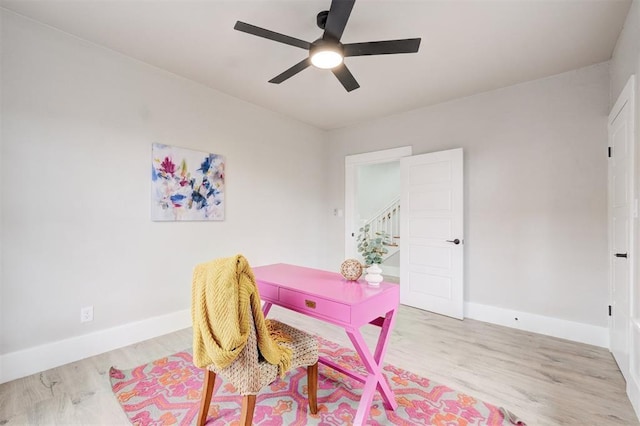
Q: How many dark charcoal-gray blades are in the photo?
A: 5